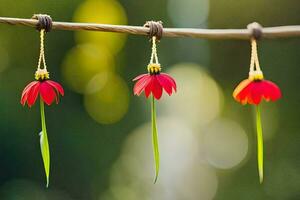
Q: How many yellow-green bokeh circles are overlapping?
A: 3